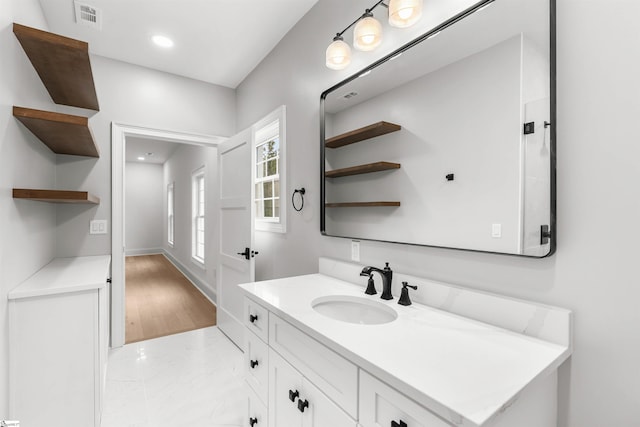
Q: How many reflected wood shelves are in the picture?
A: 3